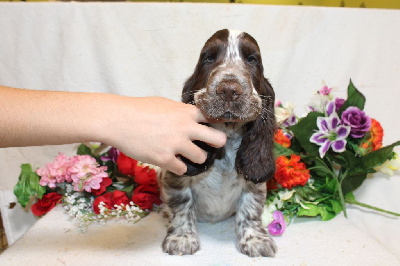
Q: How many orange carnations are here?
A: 3